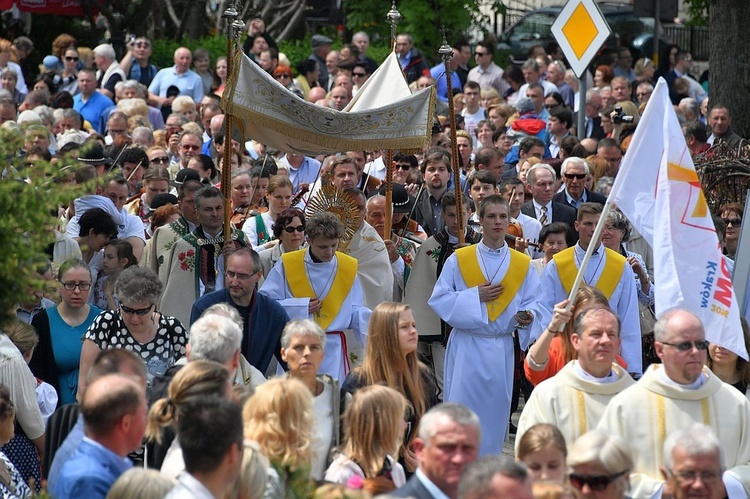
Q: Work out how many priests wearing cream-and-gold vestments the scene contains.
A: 2